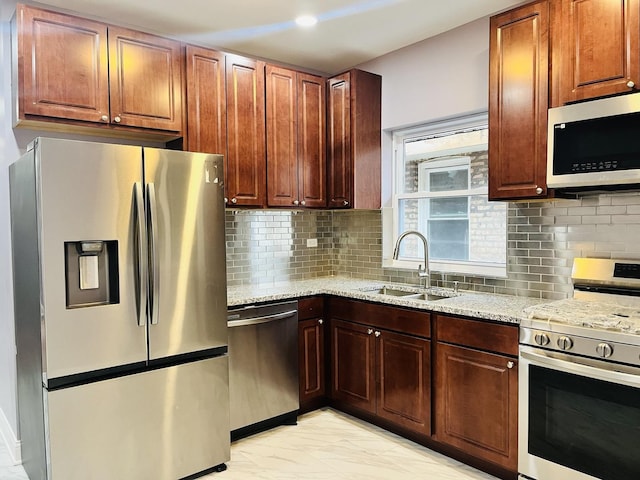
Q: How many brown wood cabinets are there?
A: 13